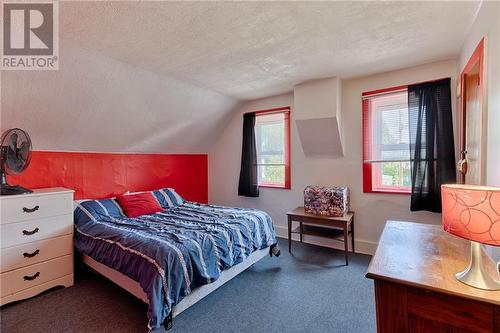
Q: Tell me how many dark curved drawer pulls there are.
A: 4